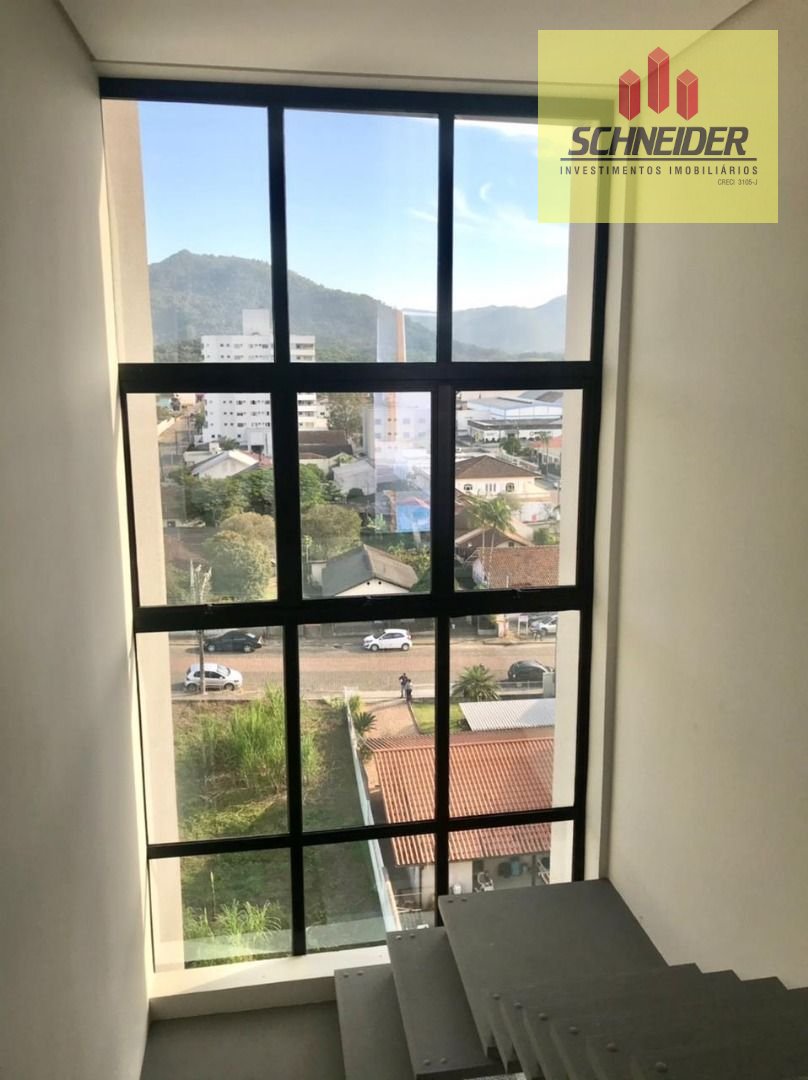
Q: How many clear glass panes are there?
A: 12